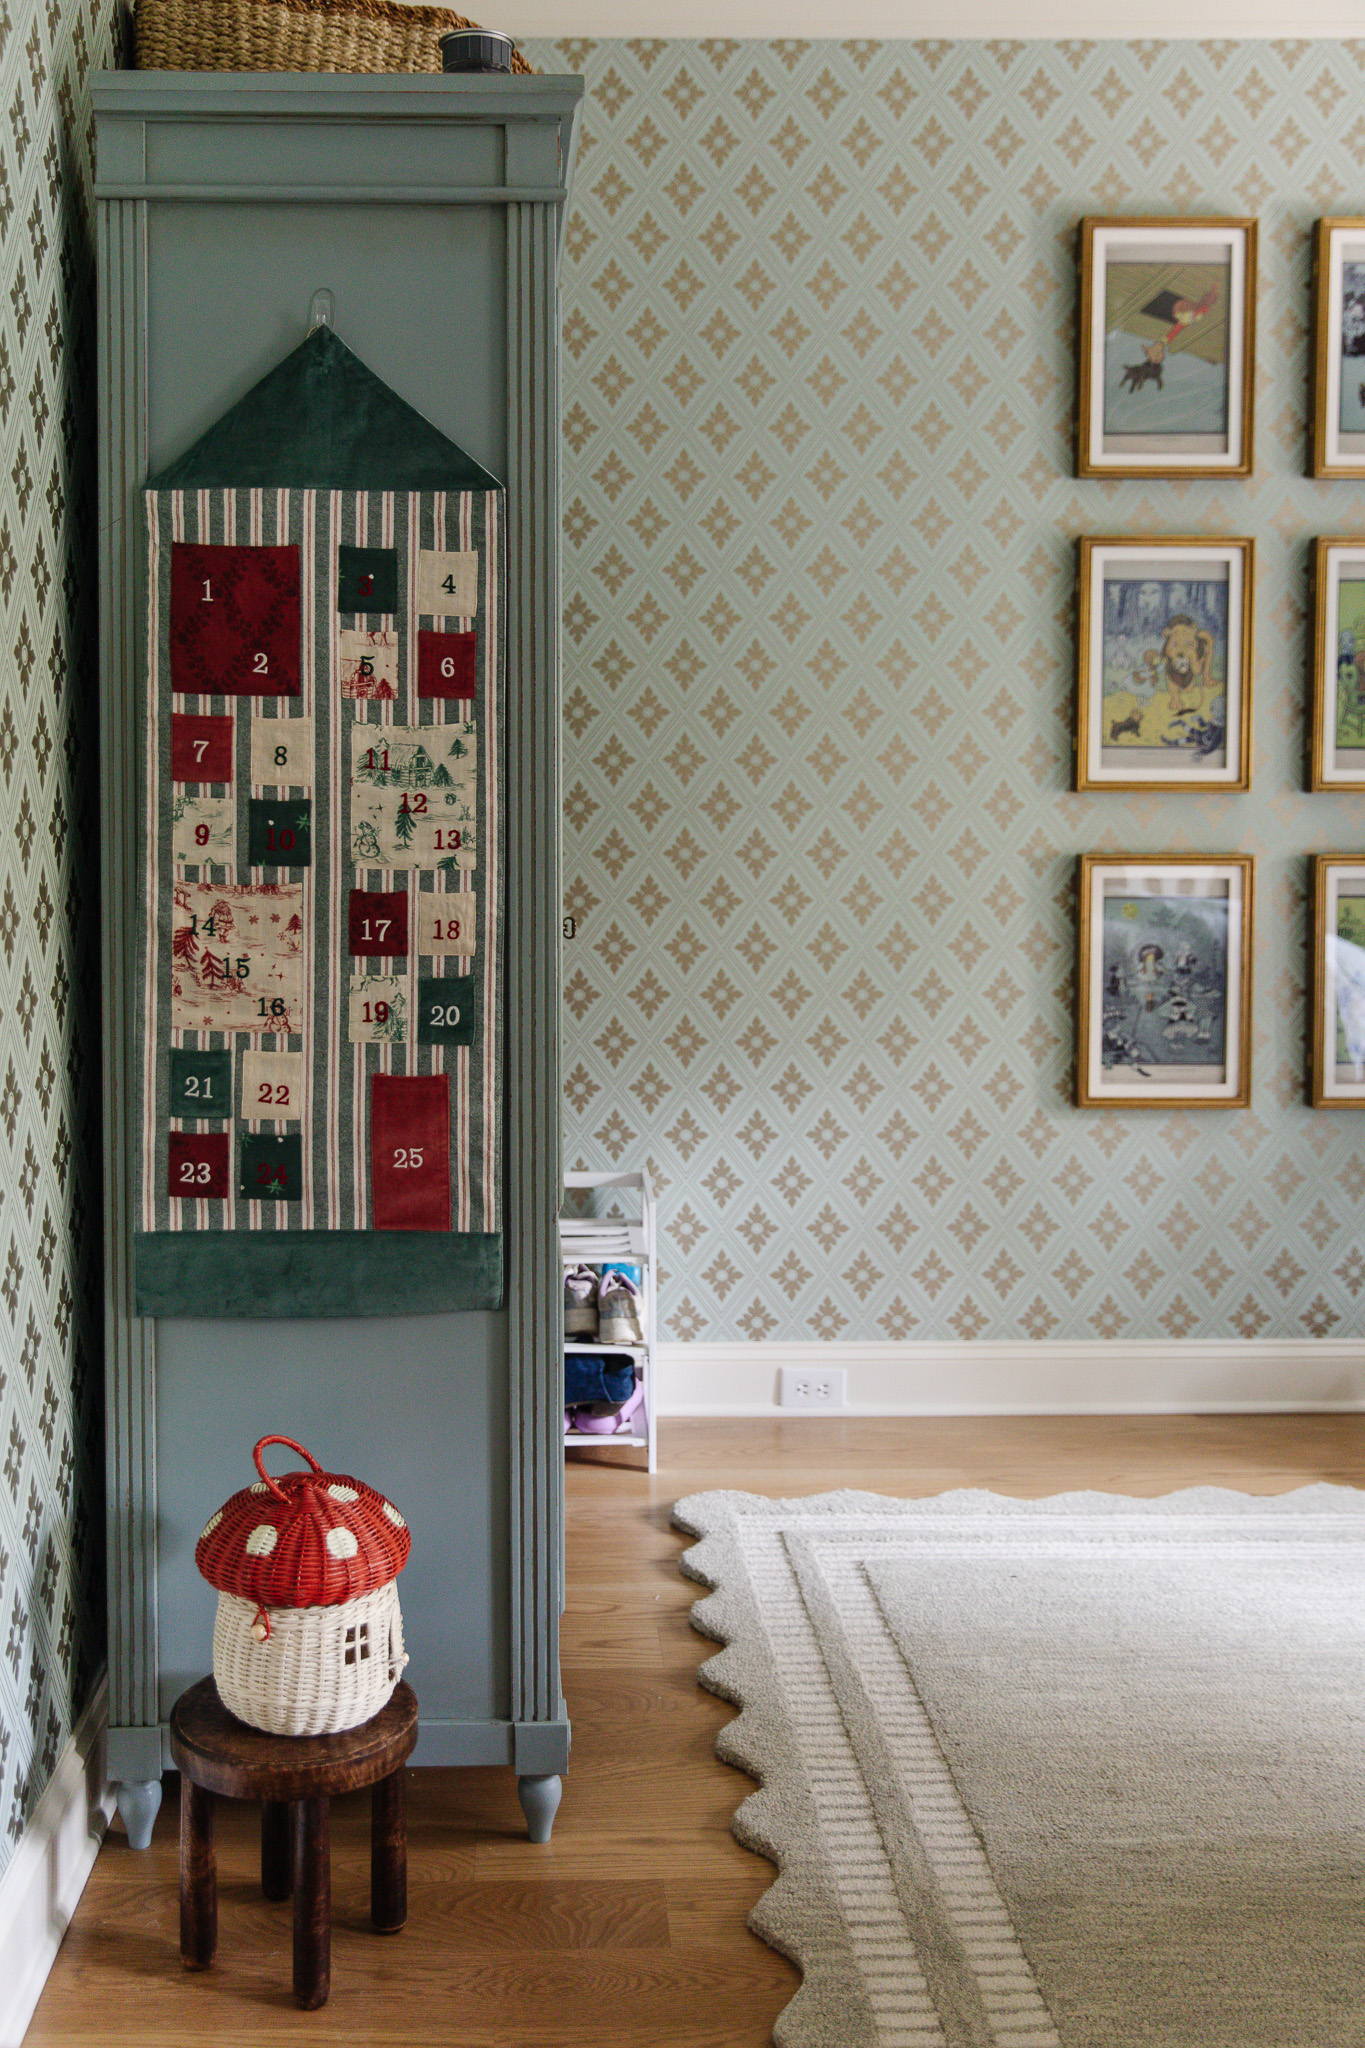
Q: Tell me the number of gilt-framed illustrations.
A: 6